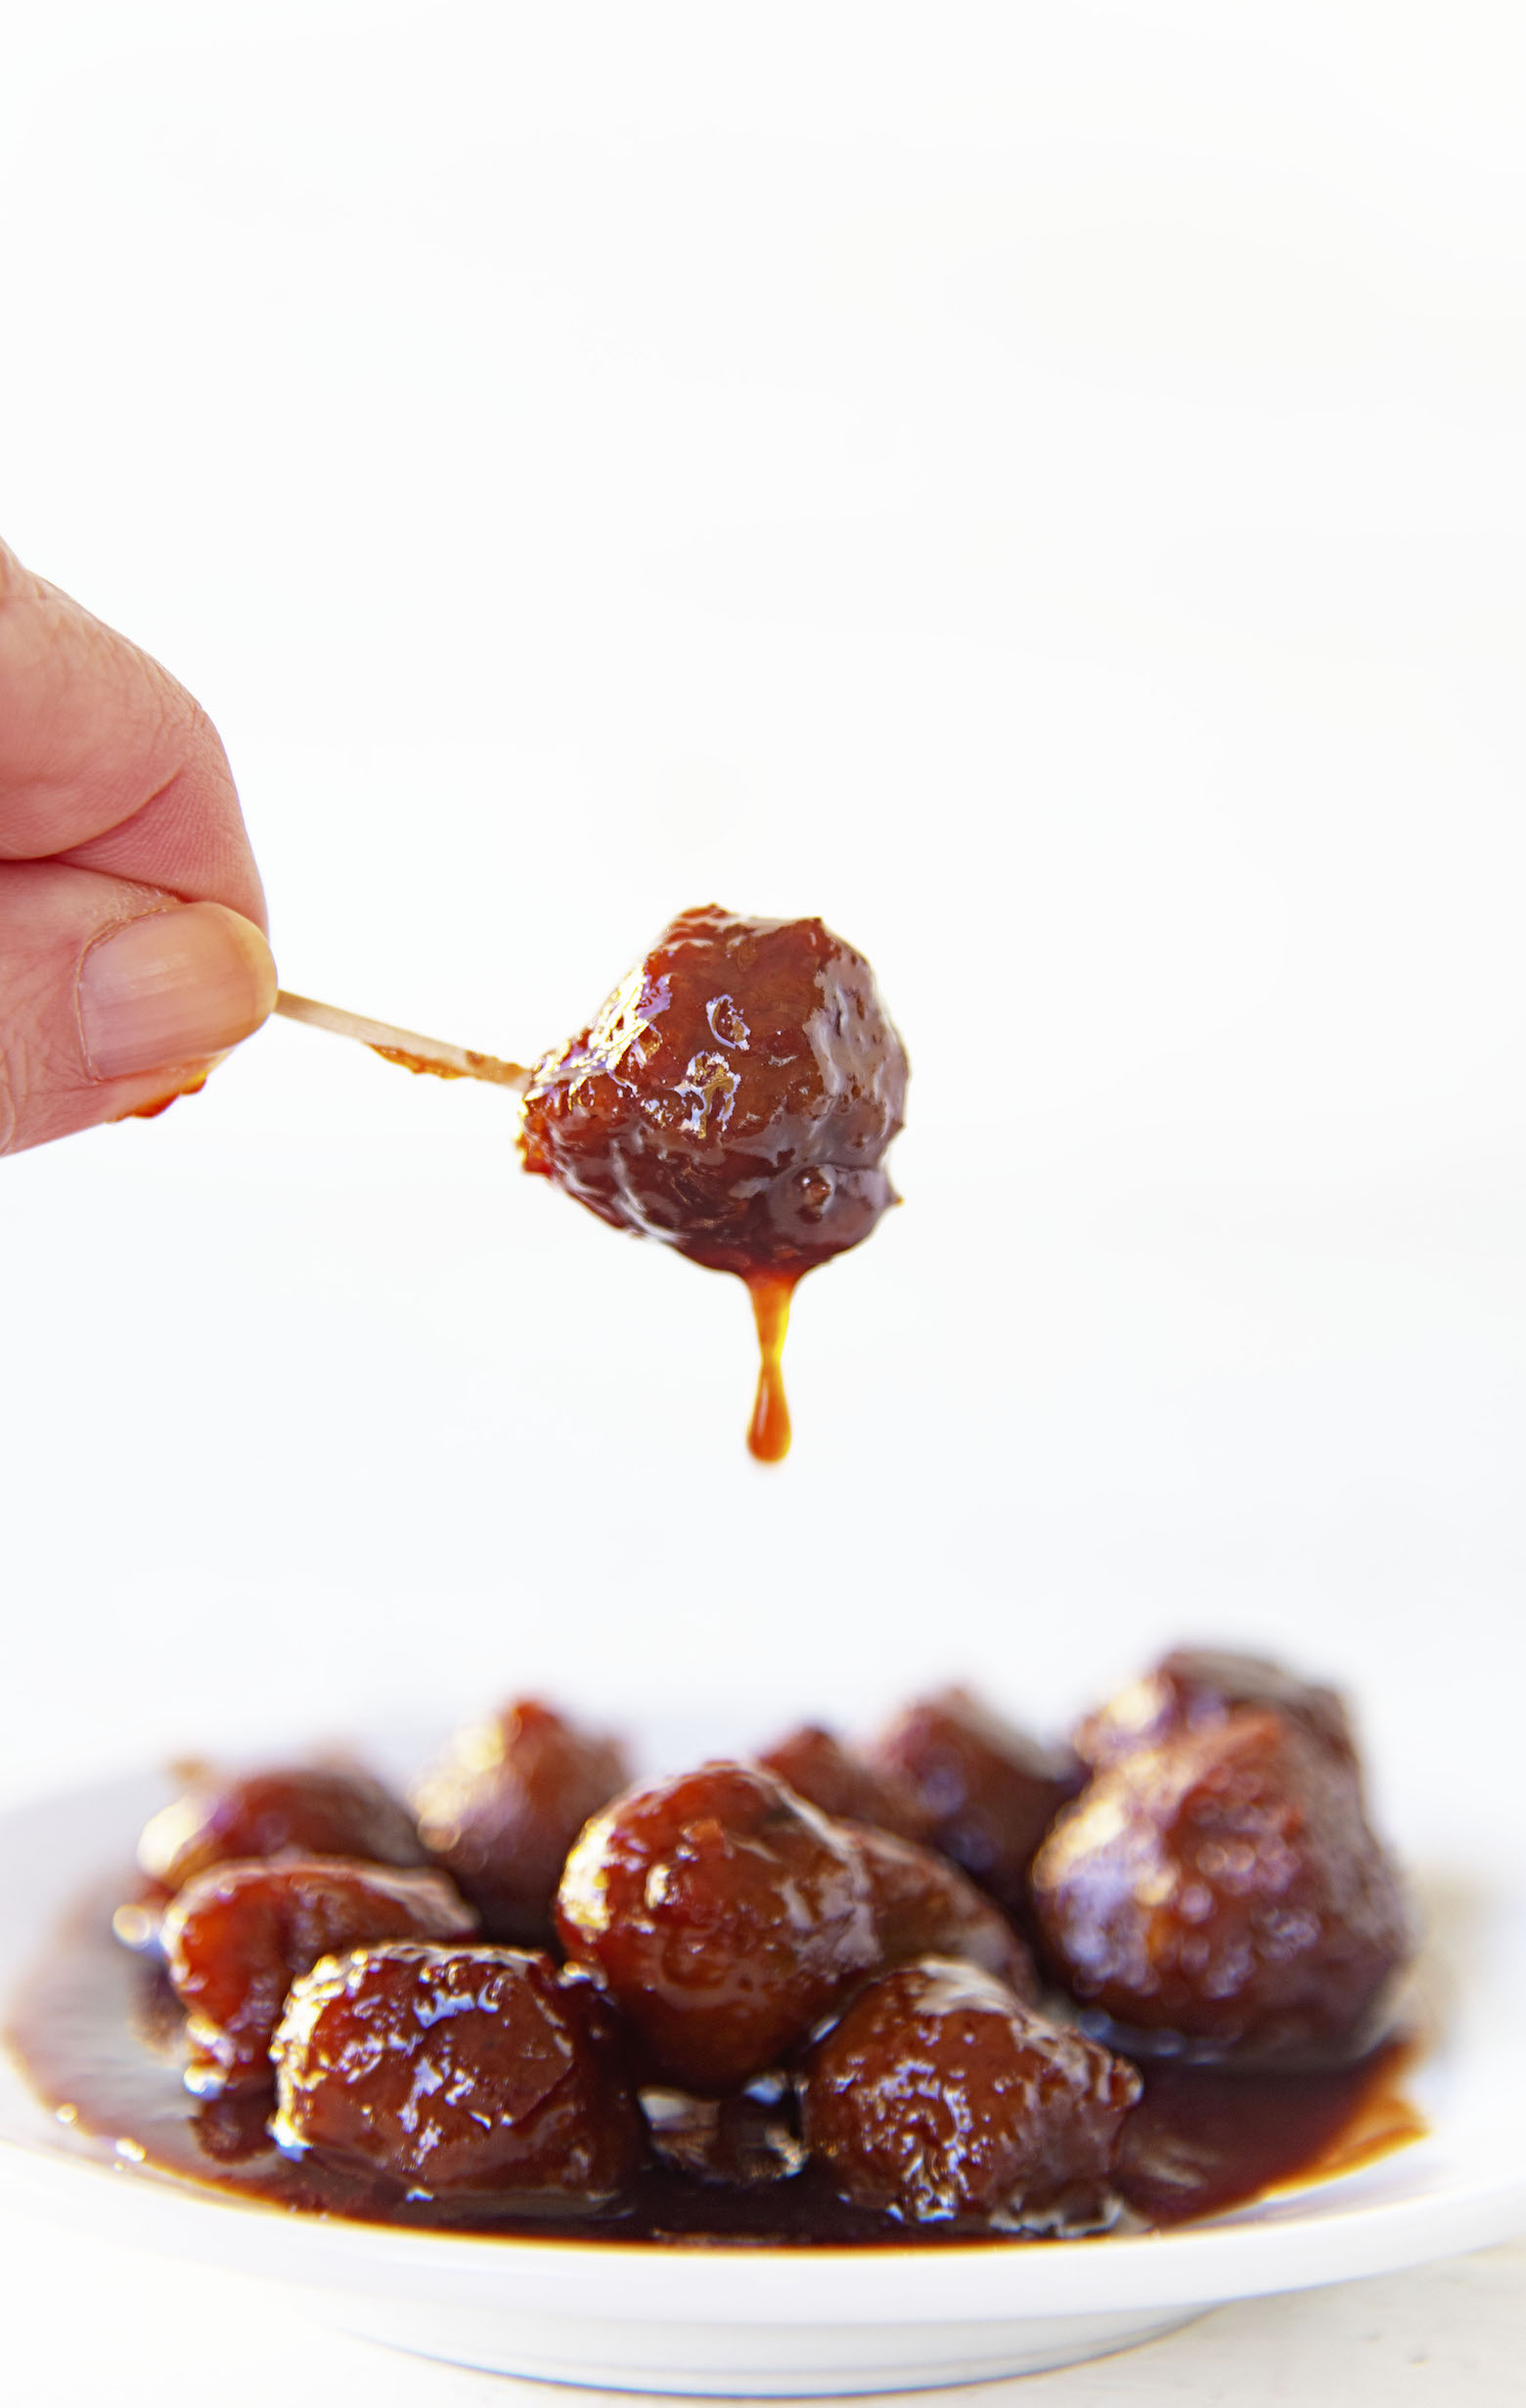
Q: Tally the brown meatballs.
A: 12